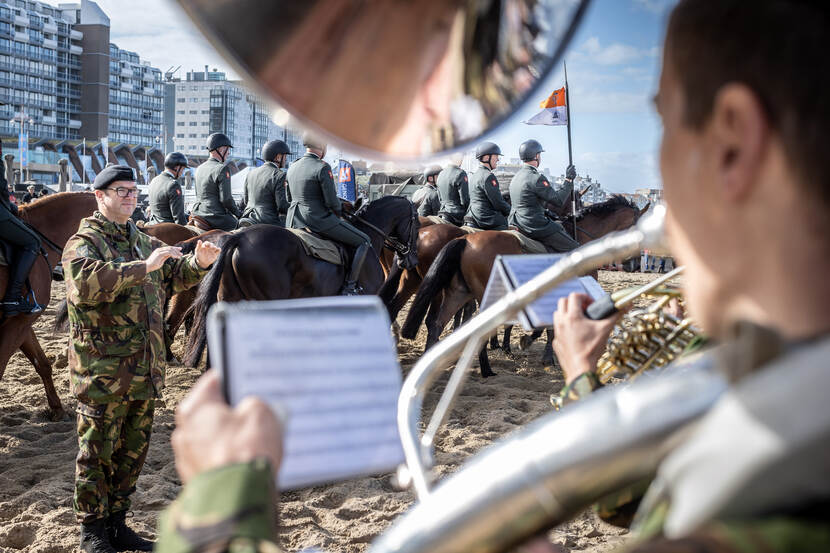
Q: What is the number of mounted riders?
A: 9